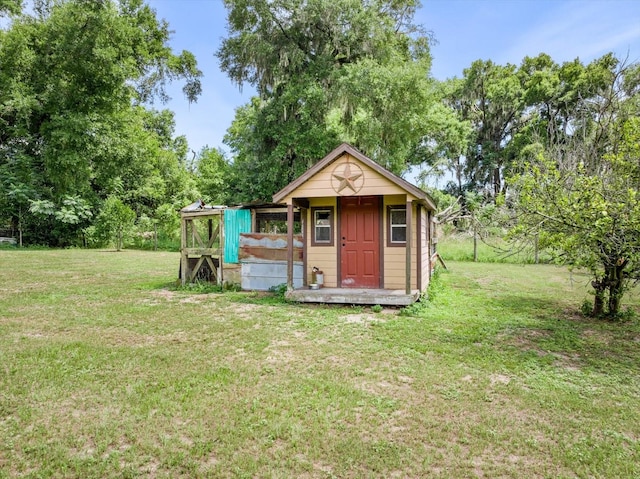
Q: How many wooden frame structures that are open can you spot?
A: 1